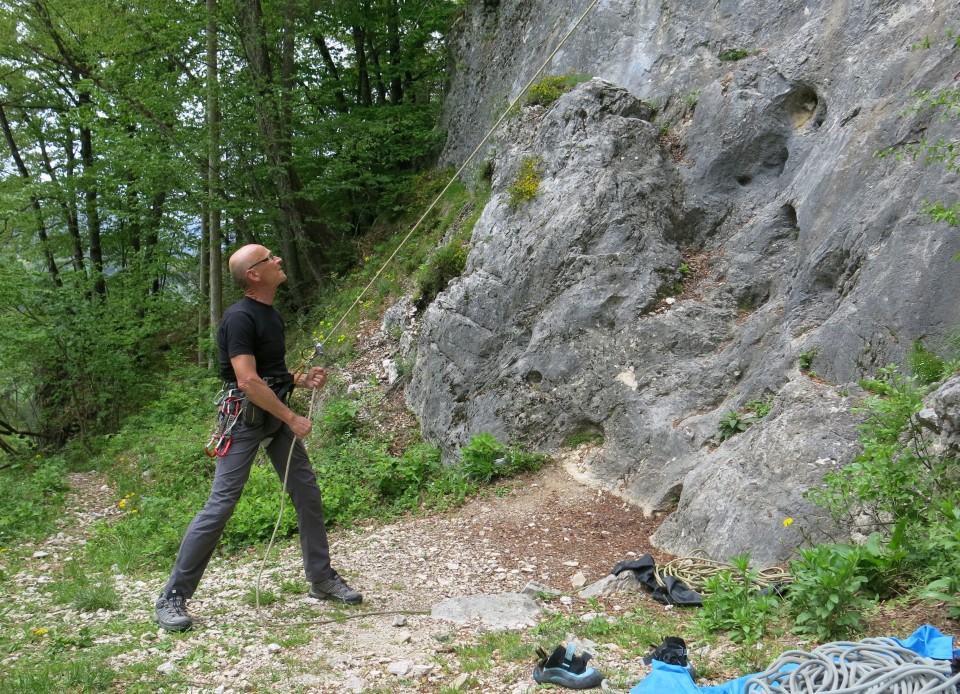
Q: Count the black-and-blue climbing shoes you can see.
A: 2